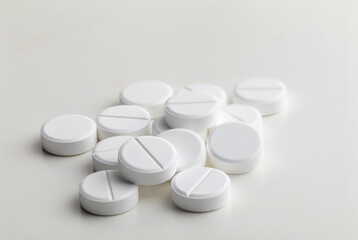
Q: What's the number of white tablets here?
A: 14